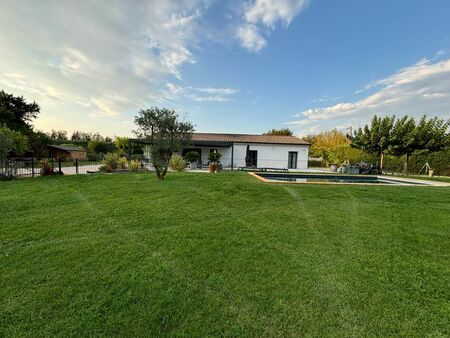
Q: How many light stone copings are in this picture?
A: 1